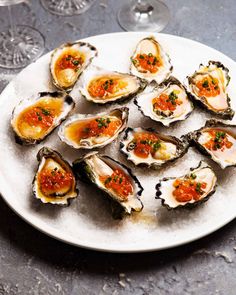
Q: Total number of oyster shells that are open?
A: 12